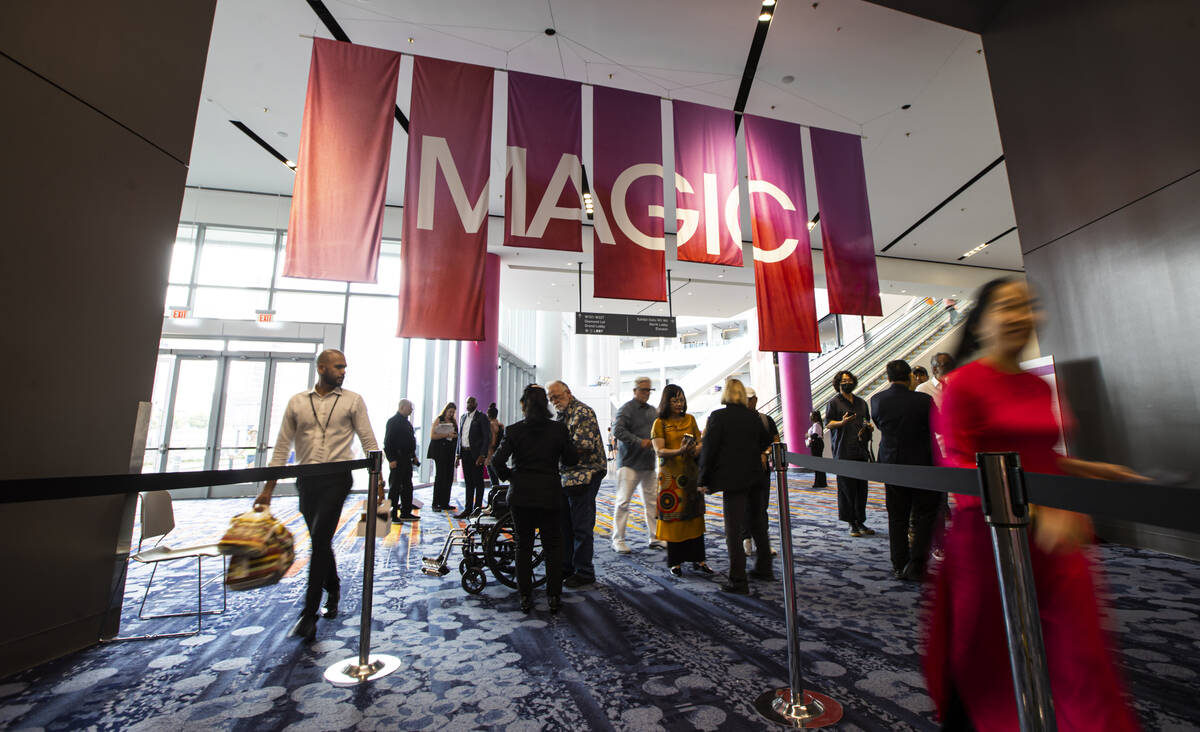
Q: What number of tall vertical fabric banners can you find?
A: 7